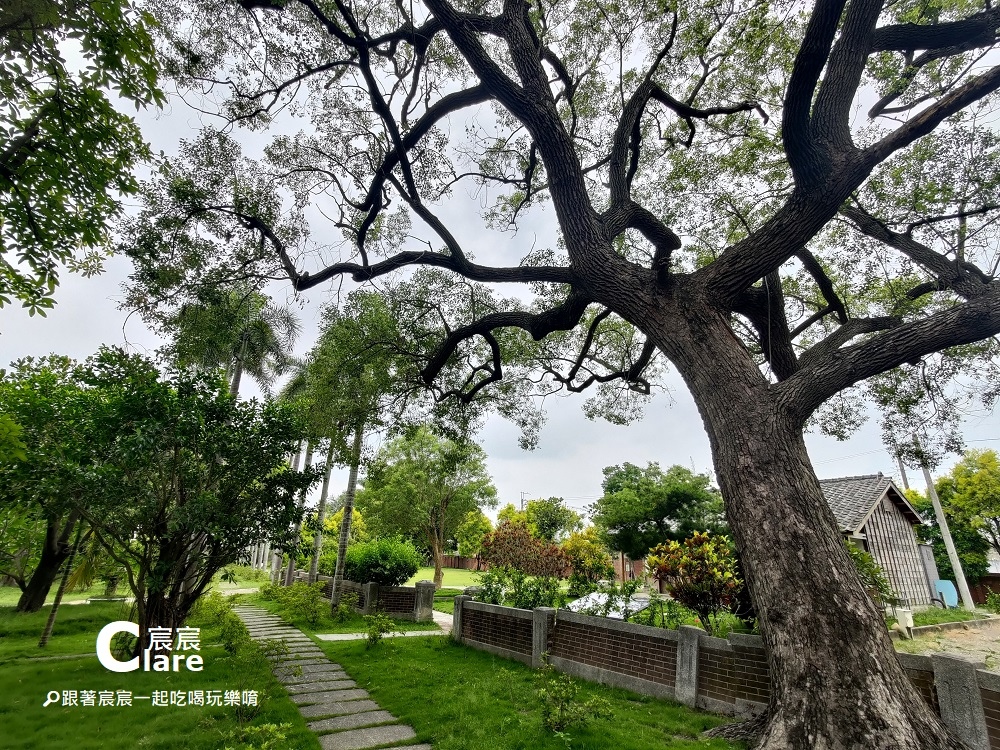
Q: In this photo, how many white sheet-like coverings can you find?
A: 1